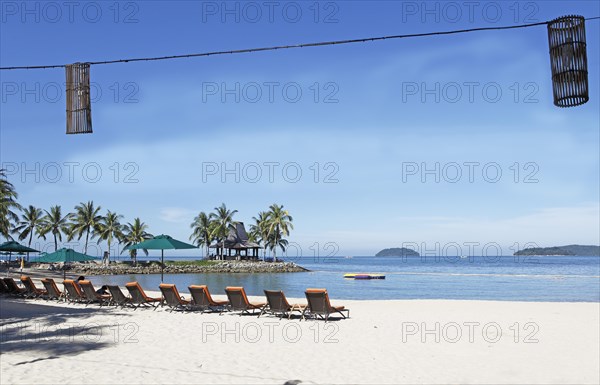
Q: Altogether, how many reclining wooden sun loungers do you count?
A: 13